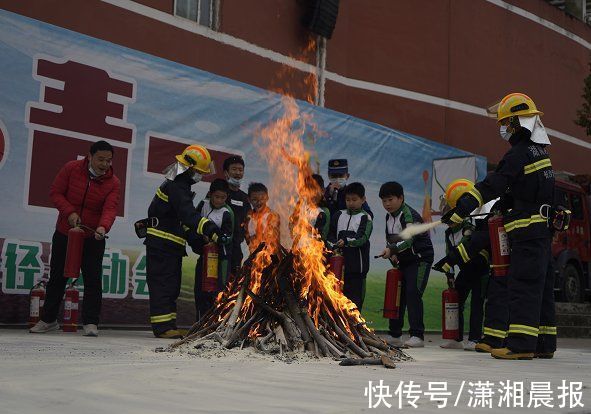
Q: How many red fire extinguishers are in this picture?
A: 8